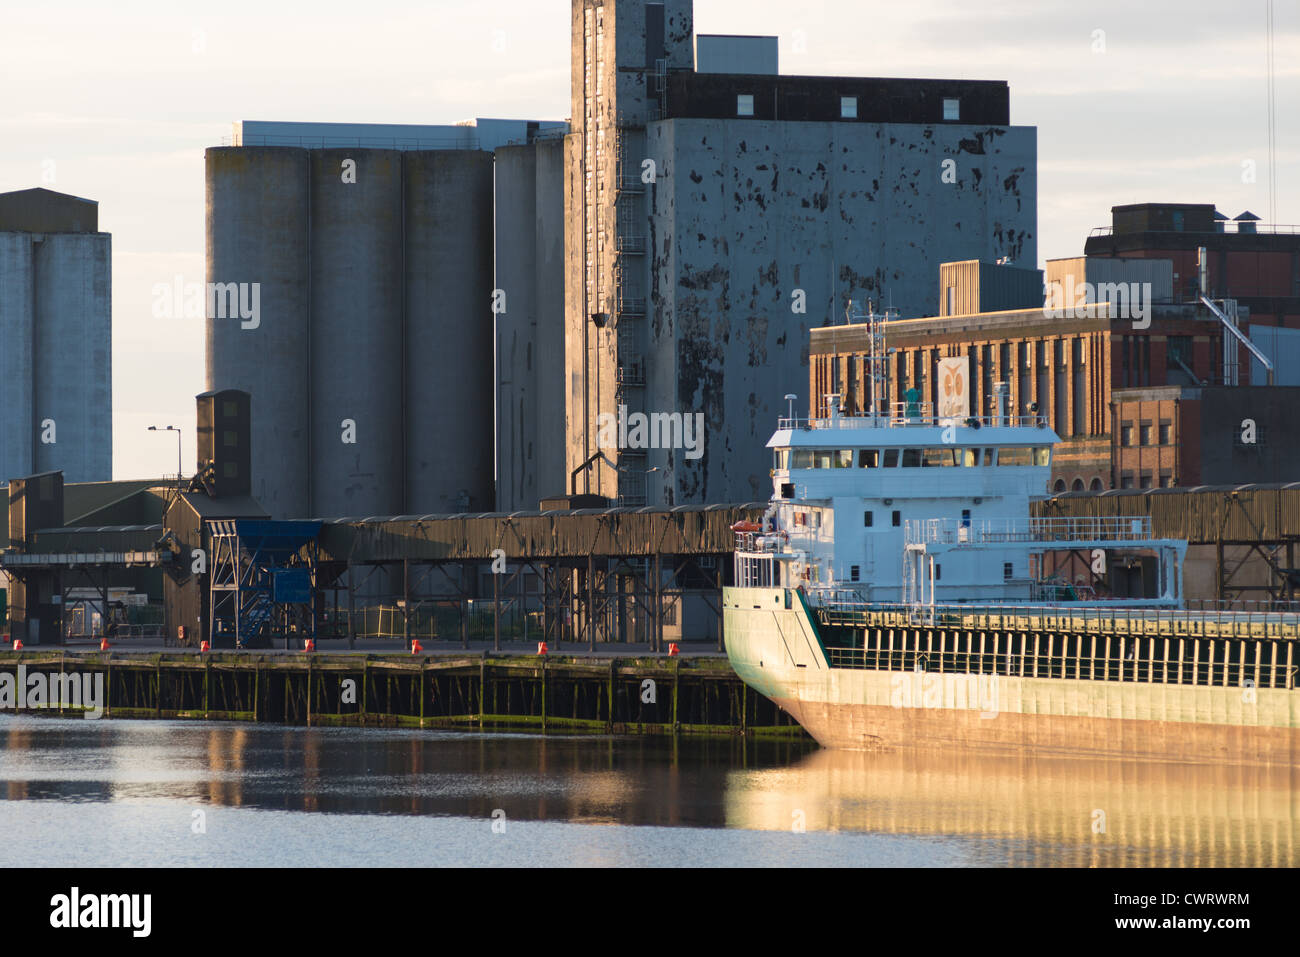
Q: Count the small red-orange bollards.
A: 7